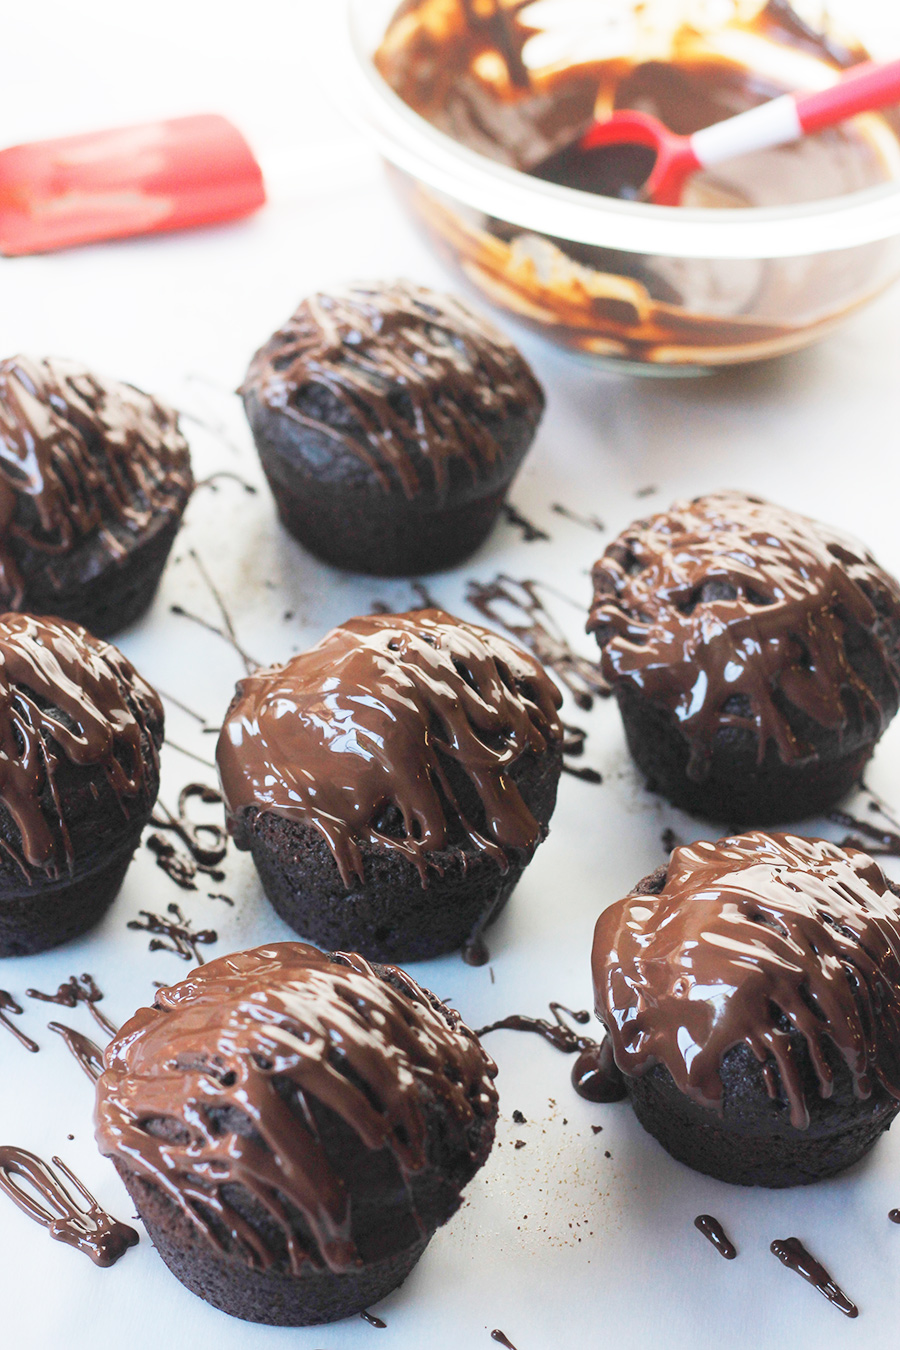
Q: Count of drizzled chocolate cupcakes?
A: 7